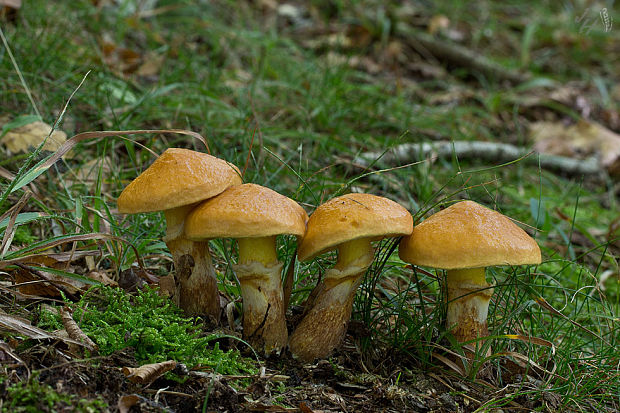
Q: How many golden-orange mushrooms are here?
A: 4